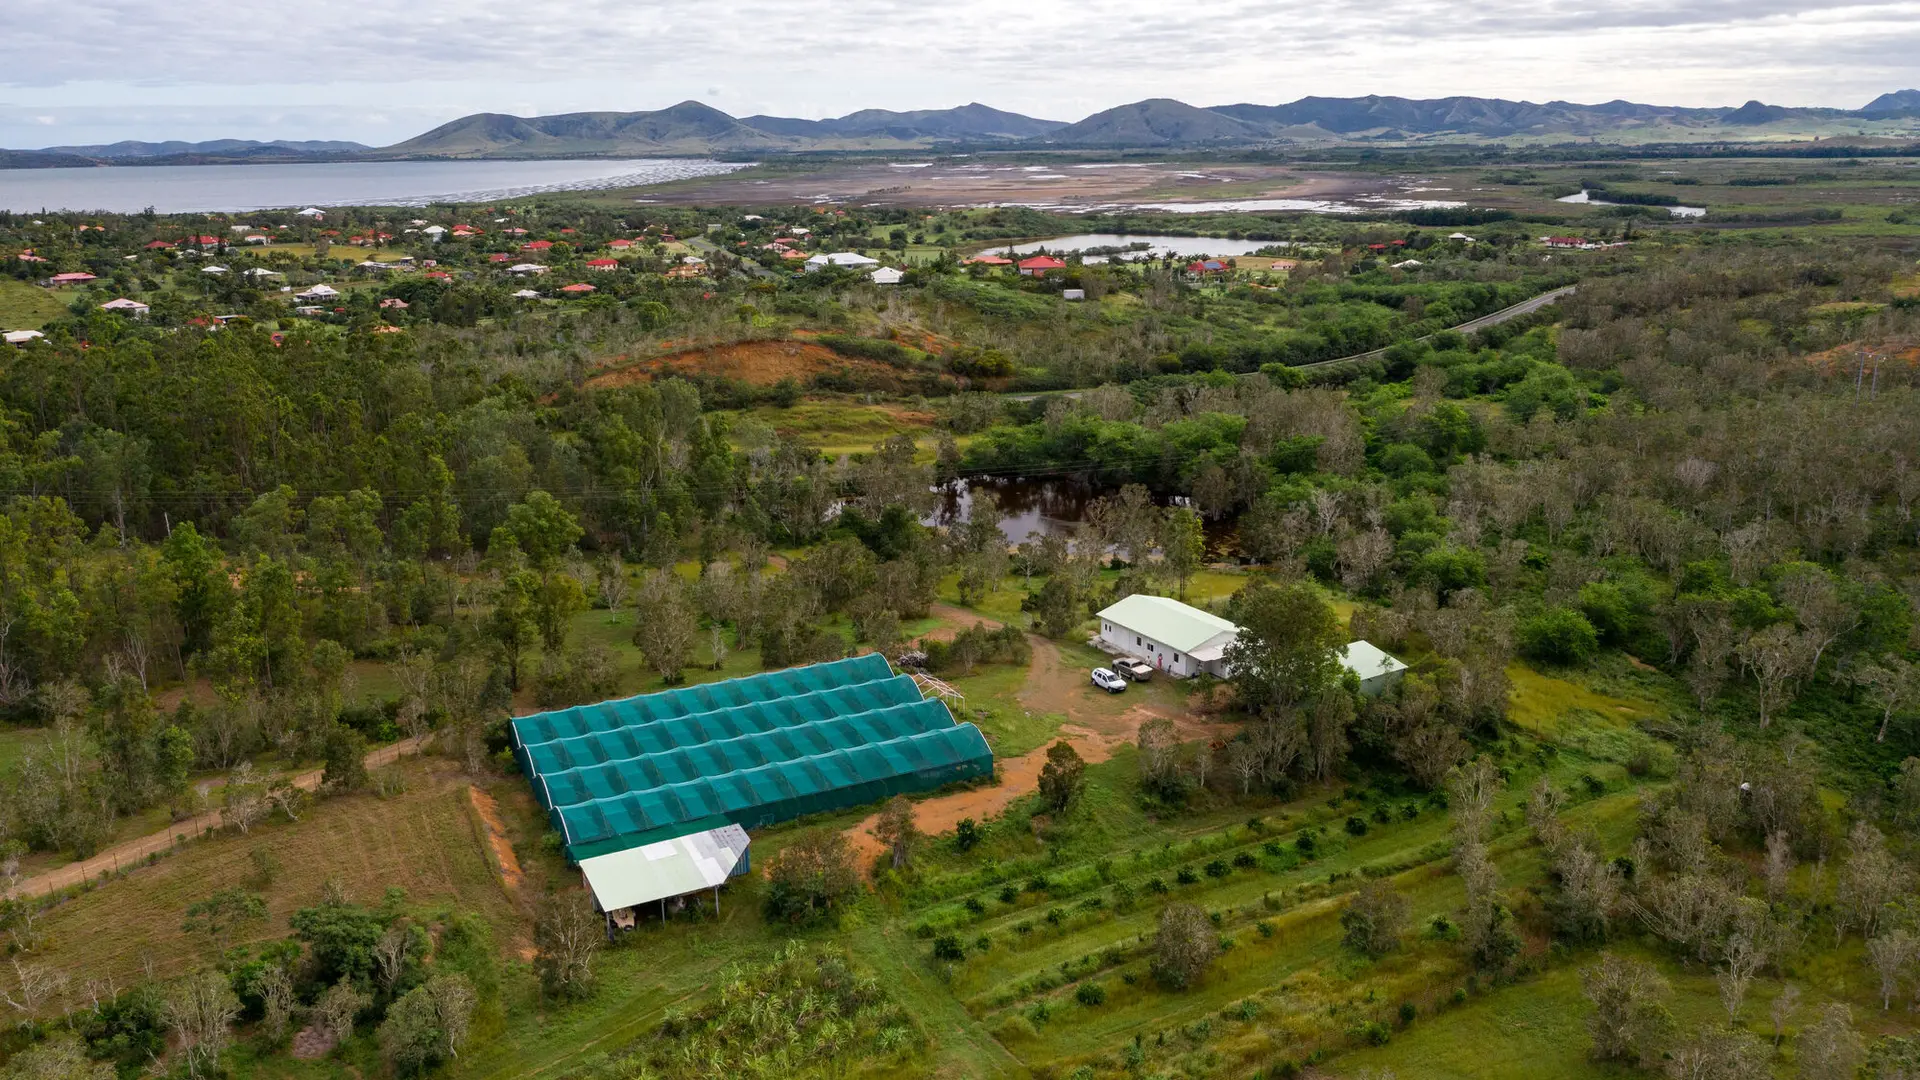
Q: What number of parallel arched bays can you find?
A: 4